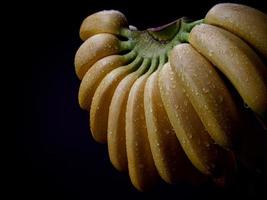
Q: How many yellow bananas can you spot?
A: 11